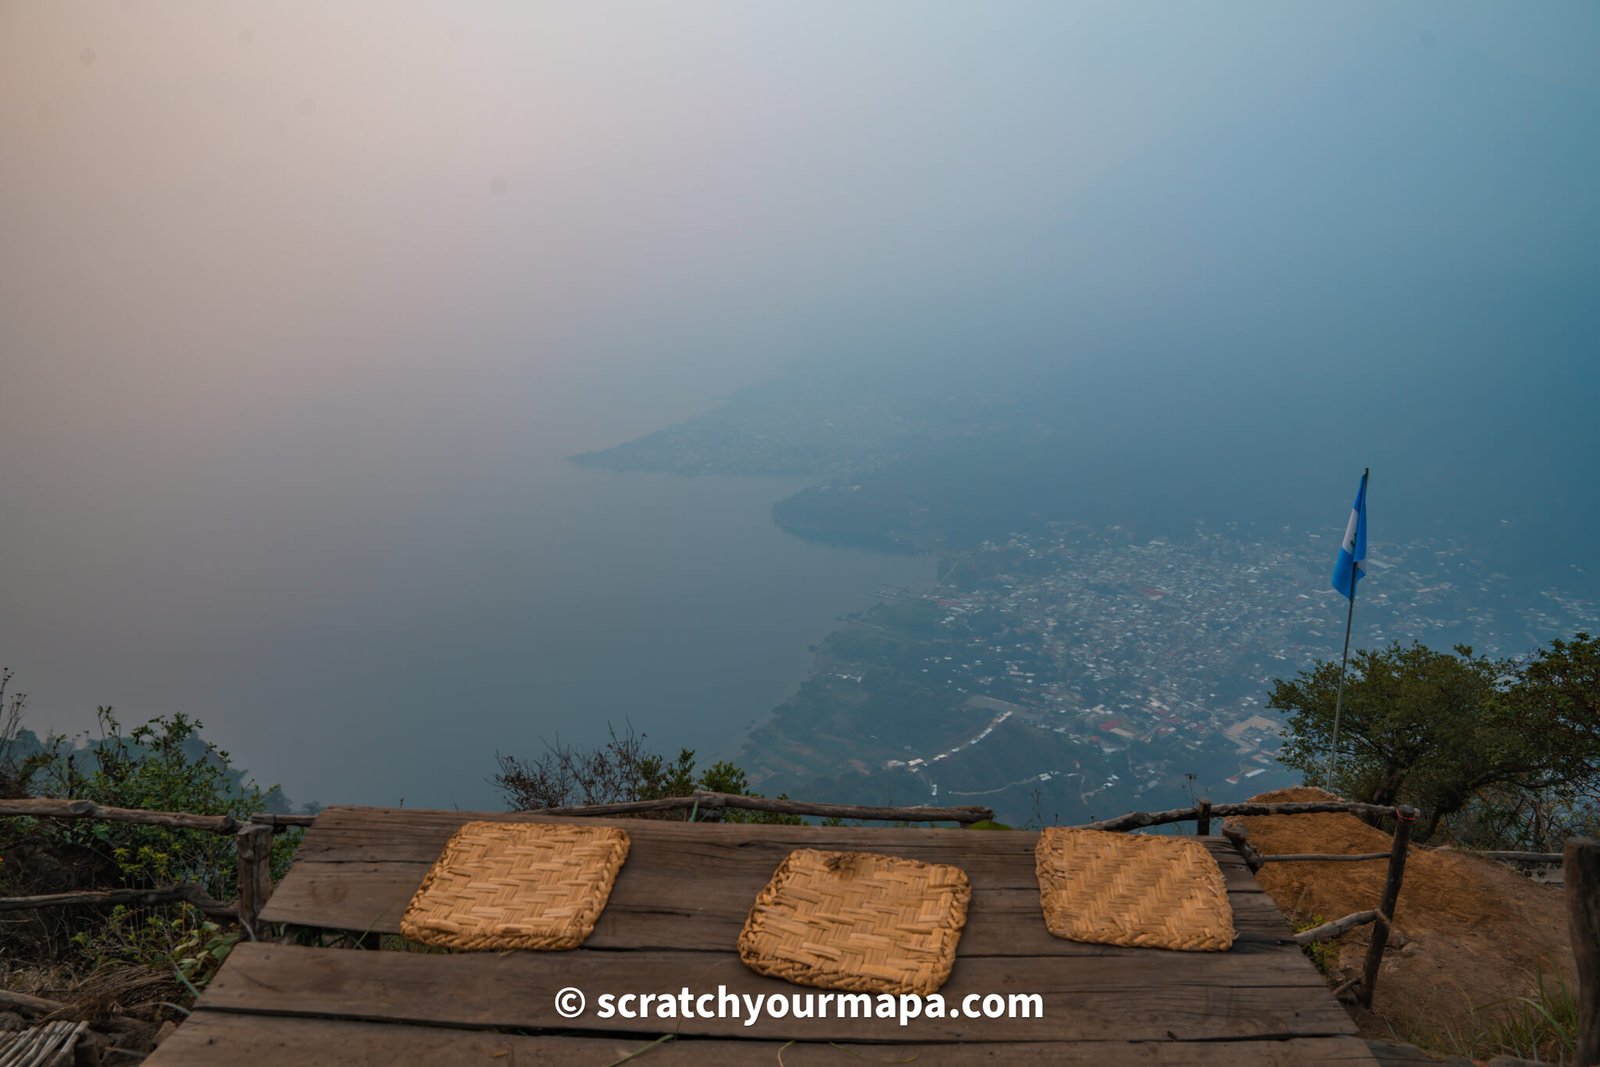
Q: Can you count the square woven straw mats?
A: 3